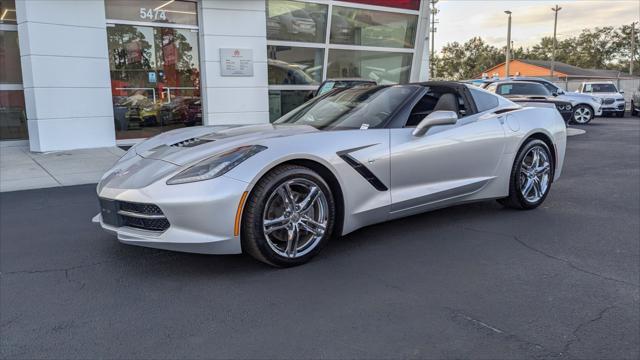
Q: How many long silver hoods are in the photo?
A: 1